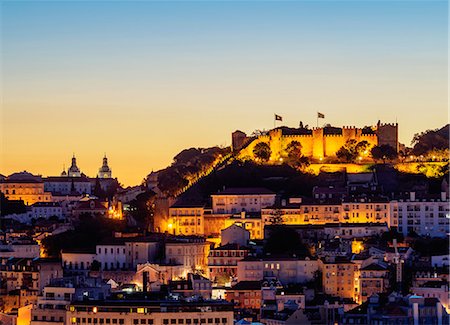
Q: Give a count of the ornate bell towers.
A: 2